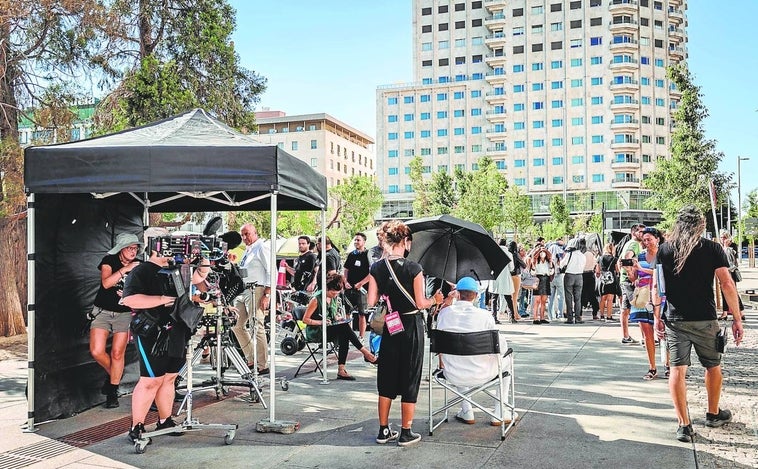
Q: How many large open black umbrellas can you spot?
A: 1